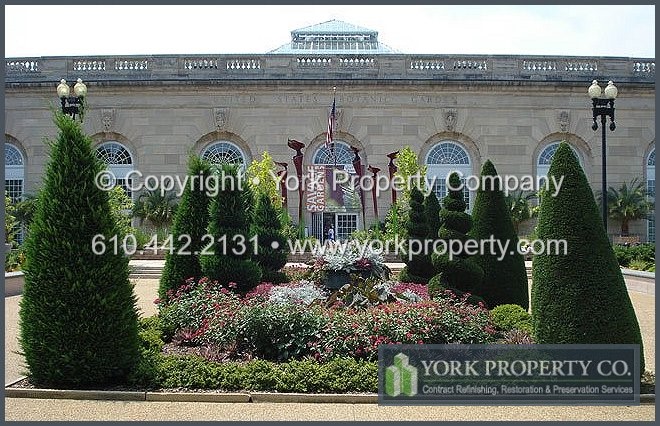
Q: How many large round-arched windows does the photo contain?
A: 7